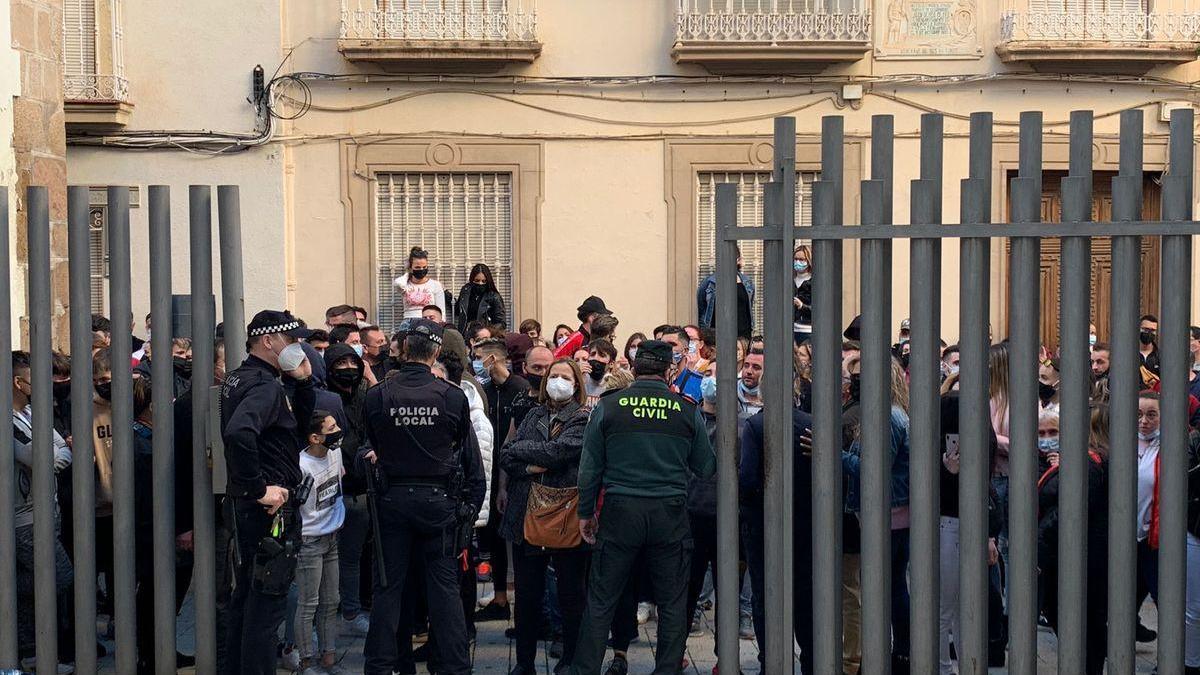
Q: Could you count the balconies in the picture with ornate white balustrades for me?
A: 4